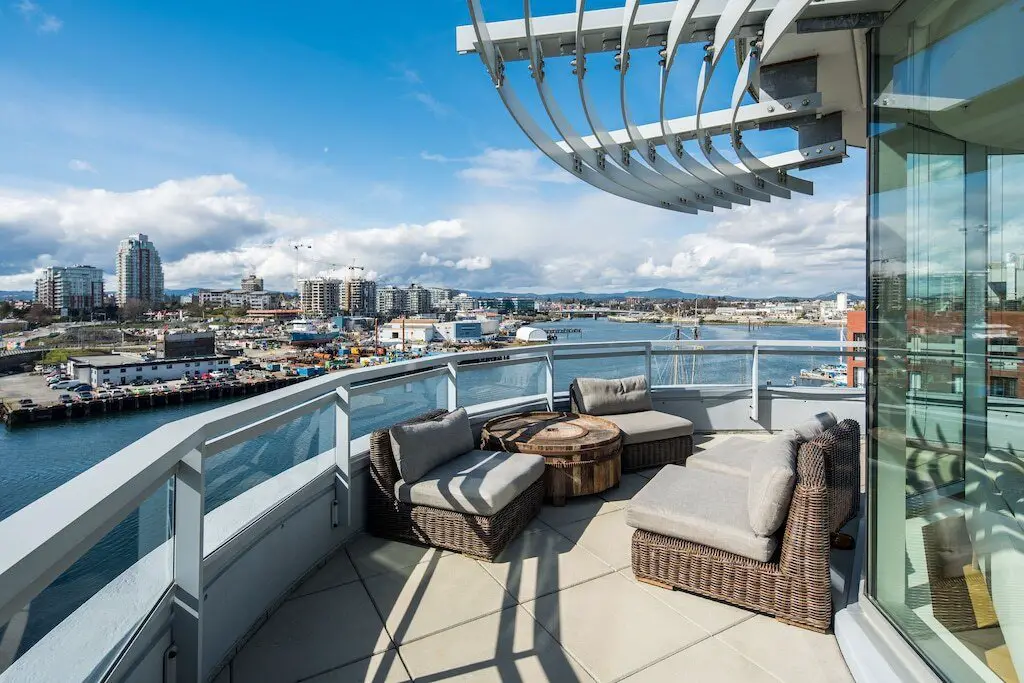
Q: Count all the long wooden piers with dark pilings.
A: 1